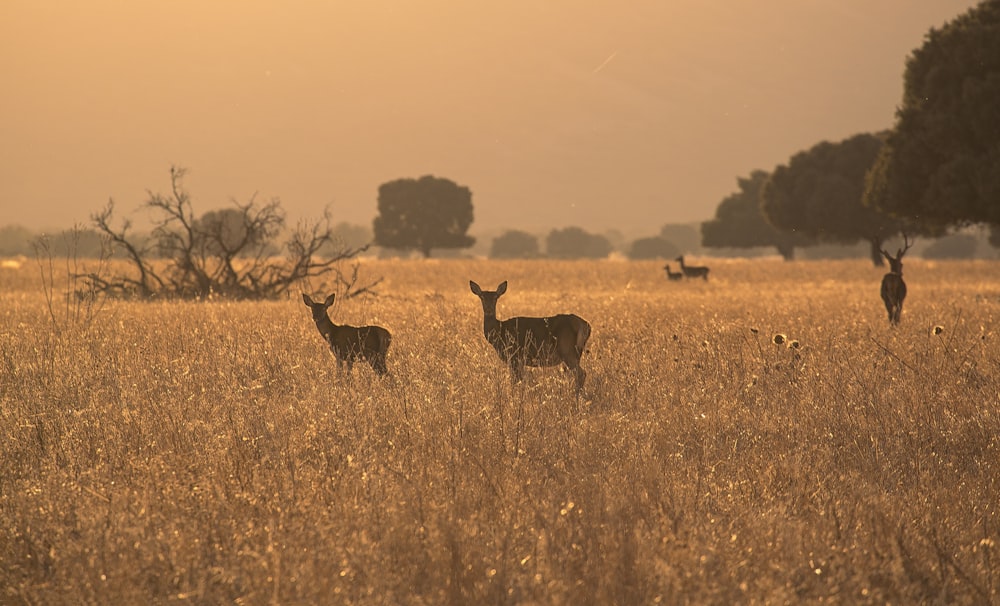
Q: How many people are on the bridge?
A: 0